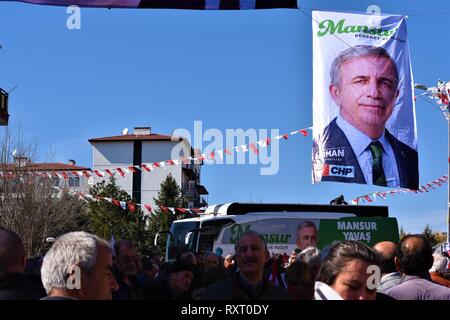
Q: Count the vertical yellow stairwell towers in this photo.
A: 0